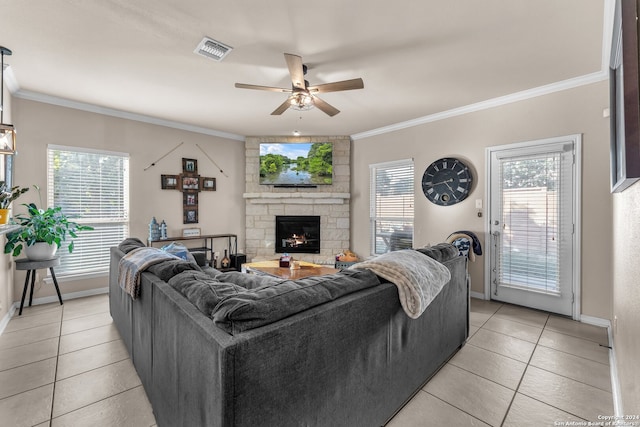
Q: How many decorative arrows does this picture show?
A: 2